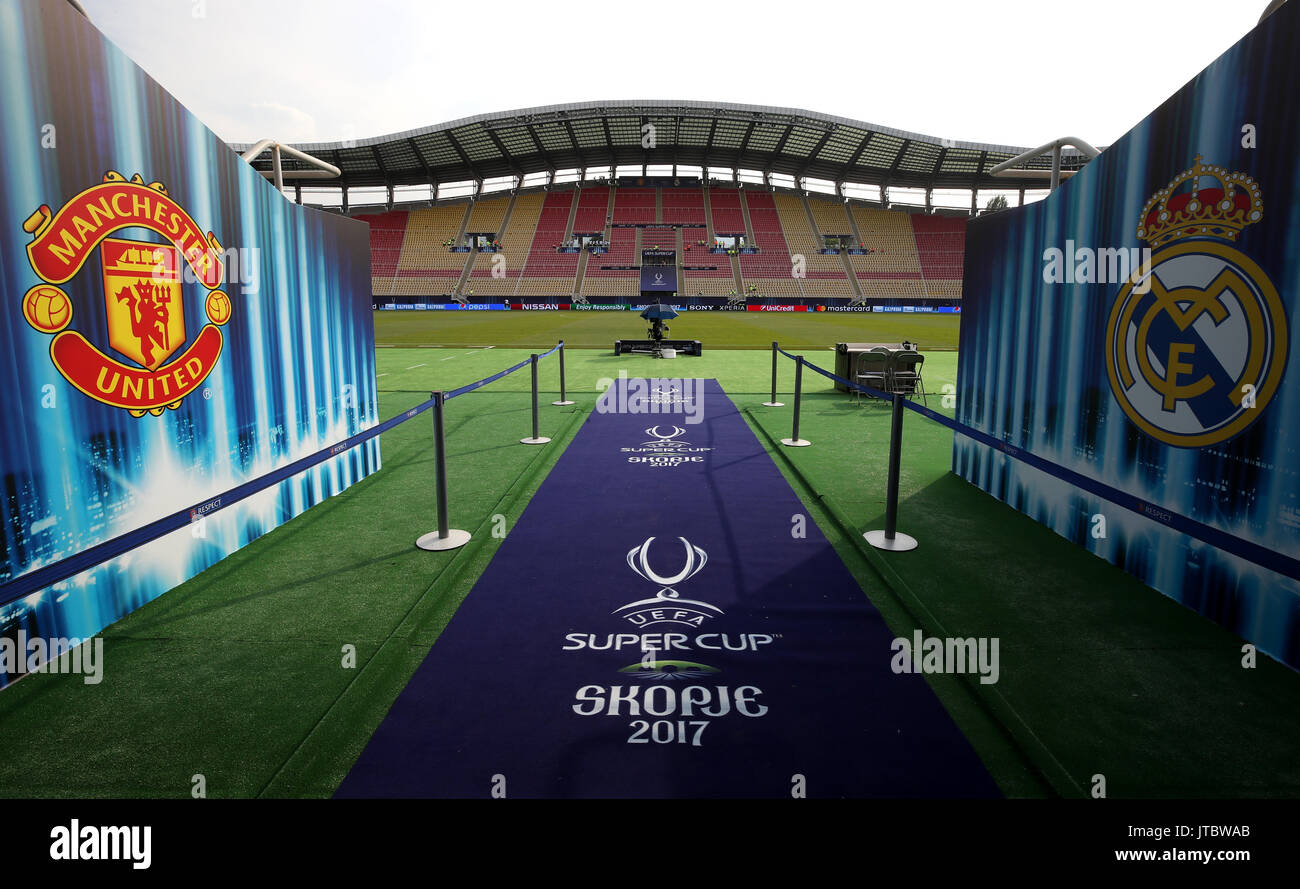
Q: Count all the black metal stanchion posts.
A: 6